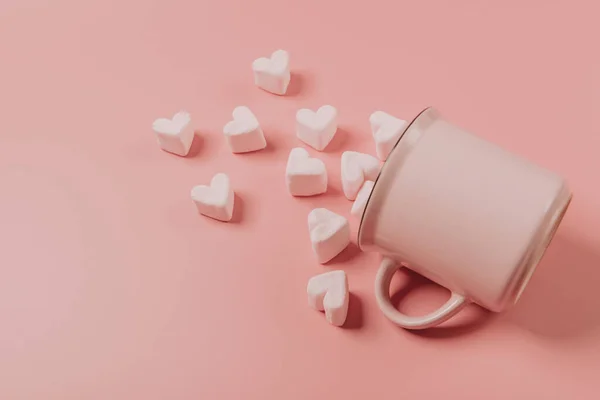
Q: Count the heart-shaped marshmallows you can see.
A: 11